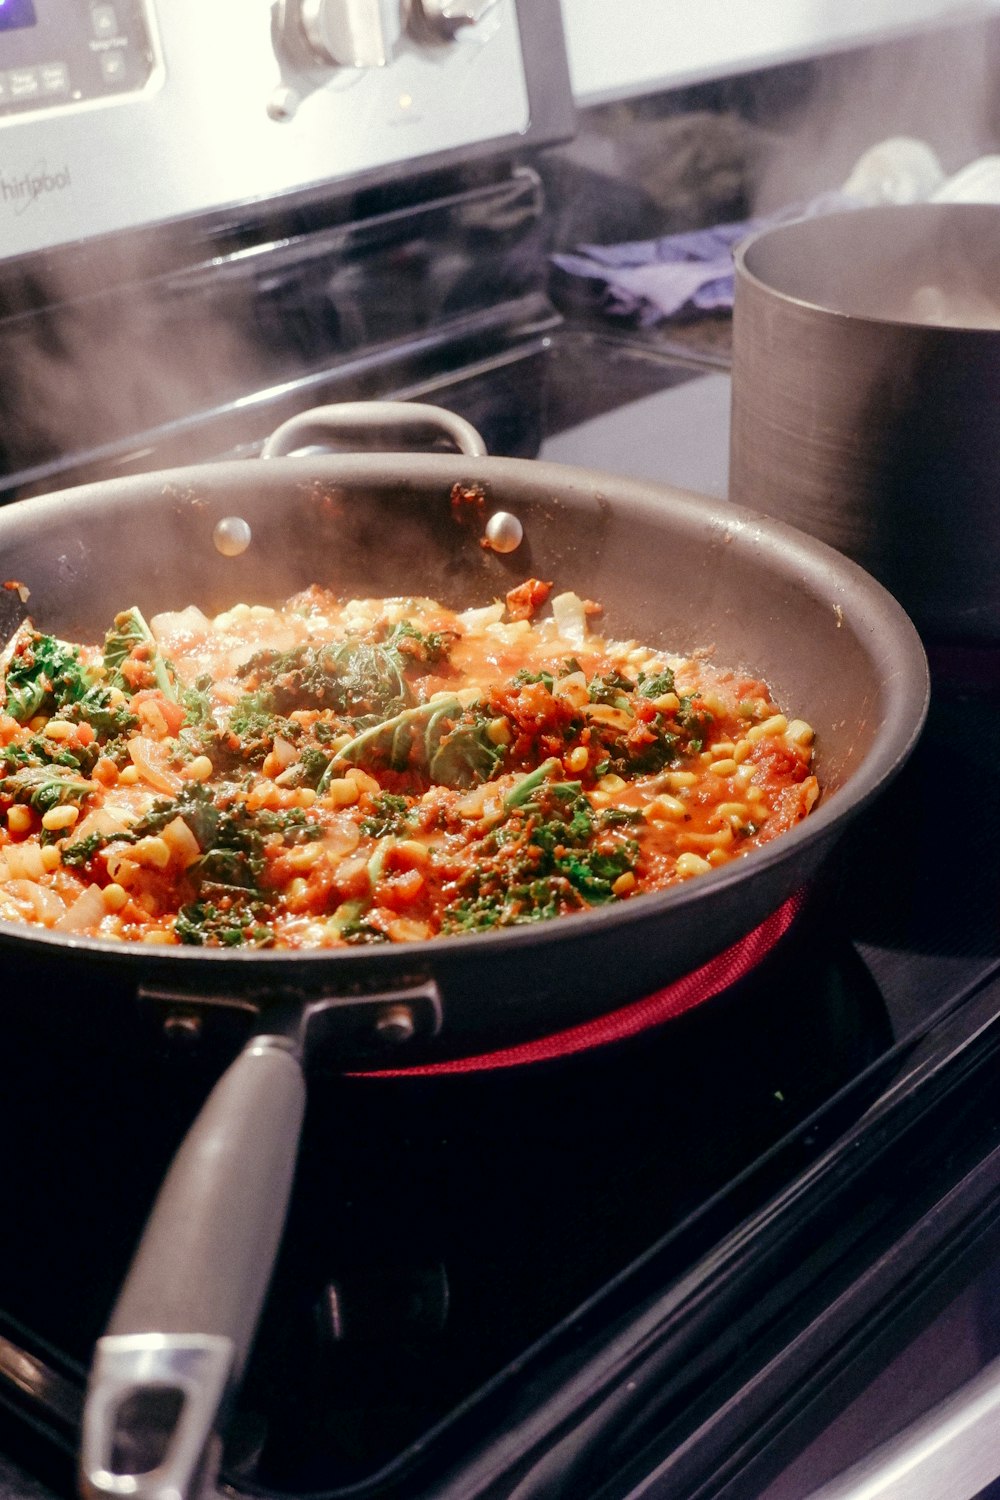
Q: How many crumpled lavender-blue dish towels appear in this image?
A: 1